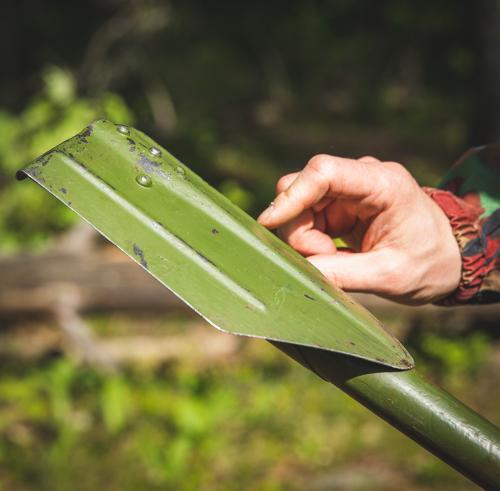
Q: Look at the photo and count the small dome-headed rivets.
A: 4